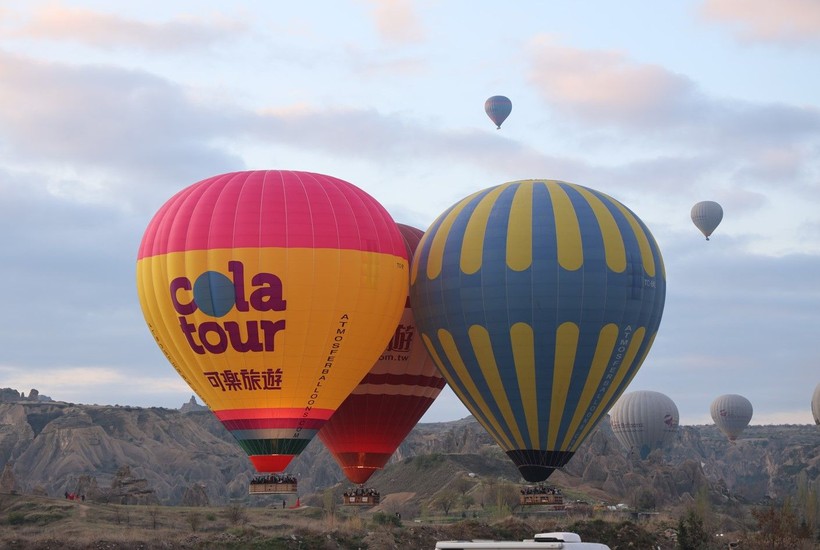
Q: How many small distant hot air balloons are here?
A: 5